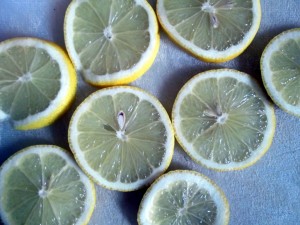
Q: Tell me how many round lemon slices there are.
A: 8